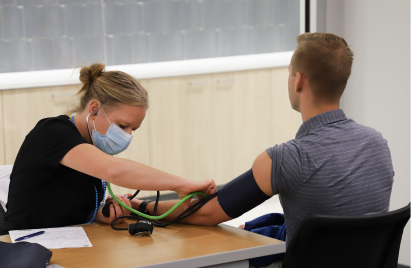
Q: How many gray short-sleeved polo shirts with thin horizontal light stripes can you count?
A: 1